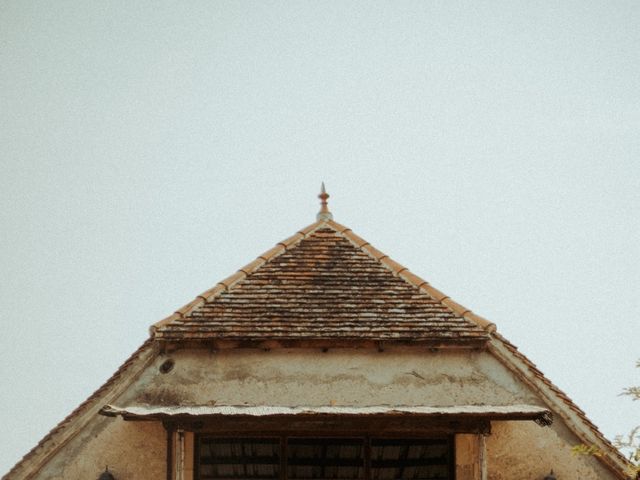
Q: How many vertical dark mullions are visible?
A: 2